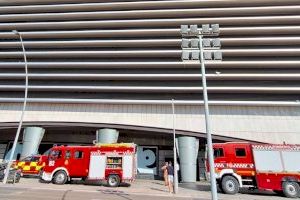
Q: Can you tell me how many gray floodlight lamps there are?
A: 12